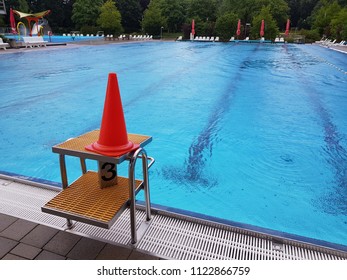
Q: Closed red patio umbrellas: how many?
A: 5